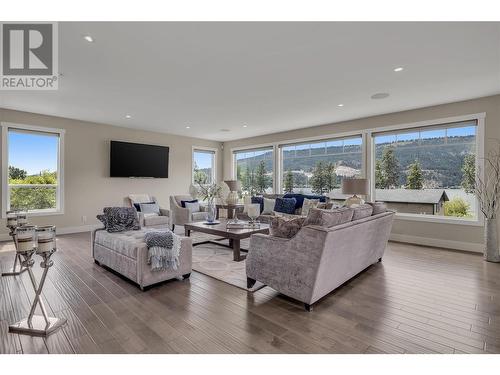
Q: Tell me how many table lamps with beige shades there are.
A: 2